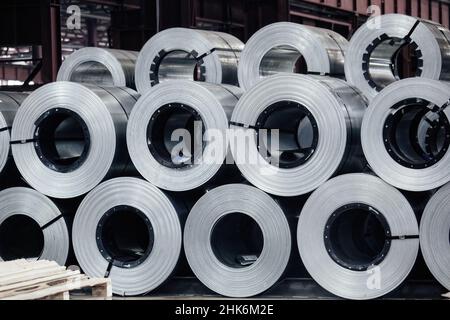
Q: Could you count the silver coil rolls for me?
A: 14